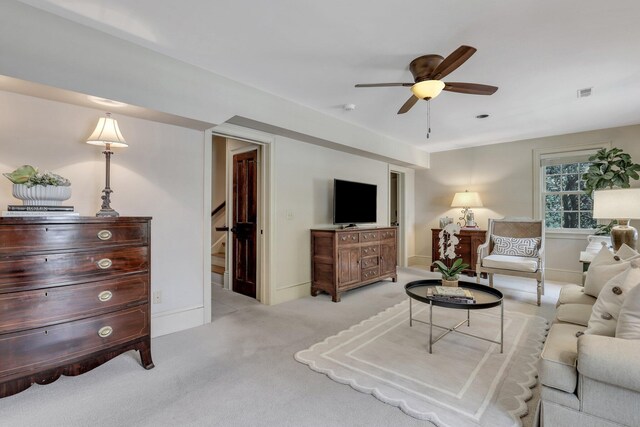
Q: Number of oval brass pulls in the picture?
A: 4